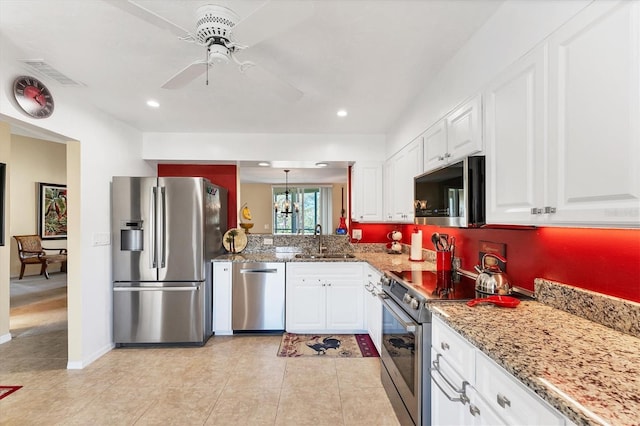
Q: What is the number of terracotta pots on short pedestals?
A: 0